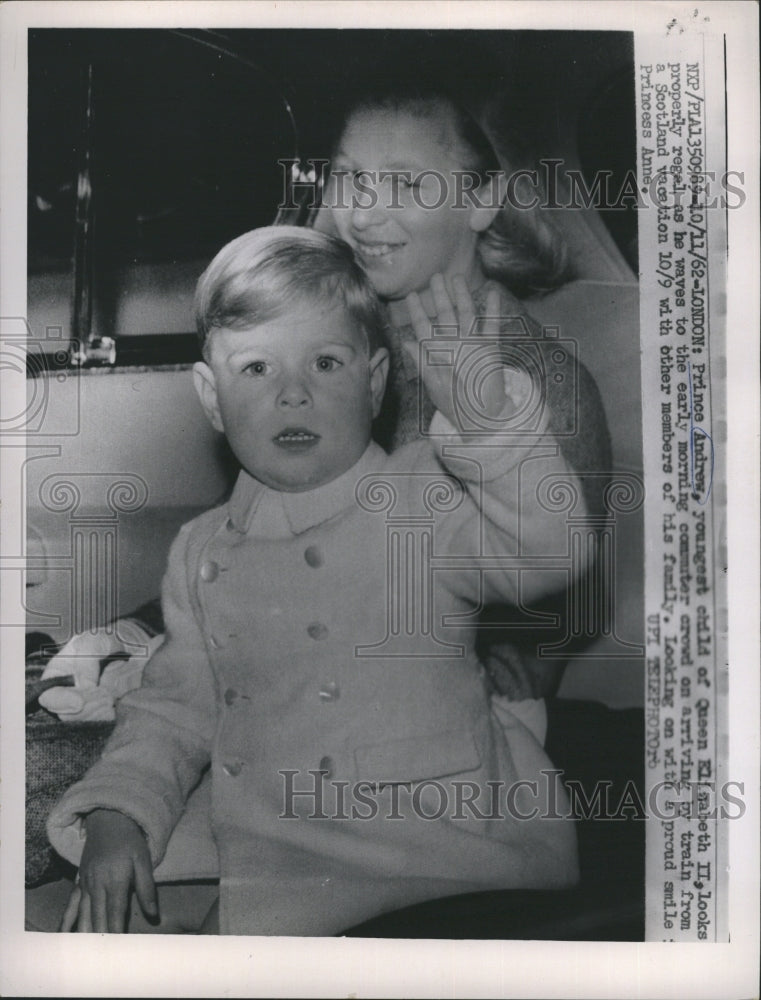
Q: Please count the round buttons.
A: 8